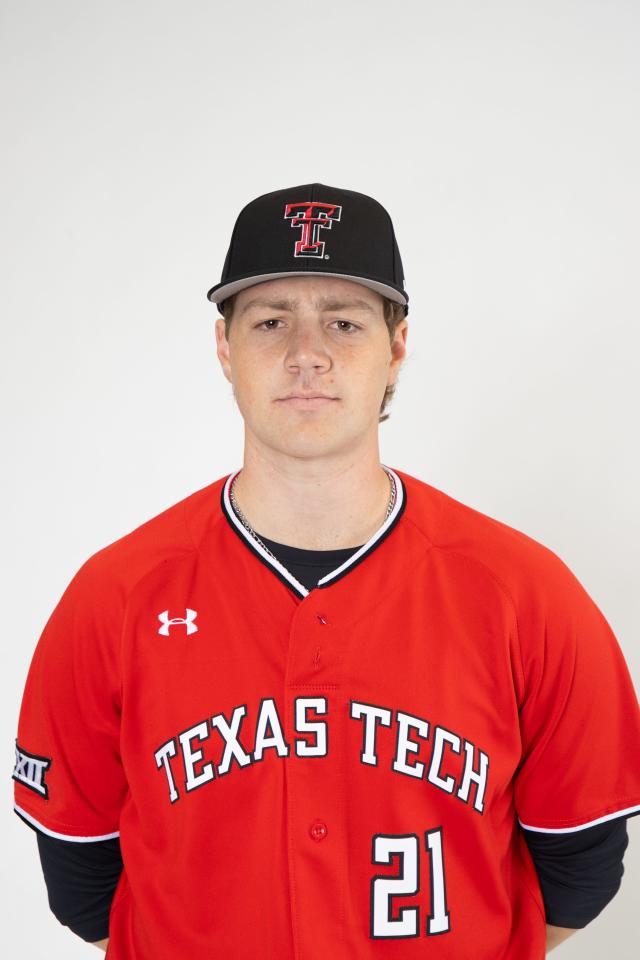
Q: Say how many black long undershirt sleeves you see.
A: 2